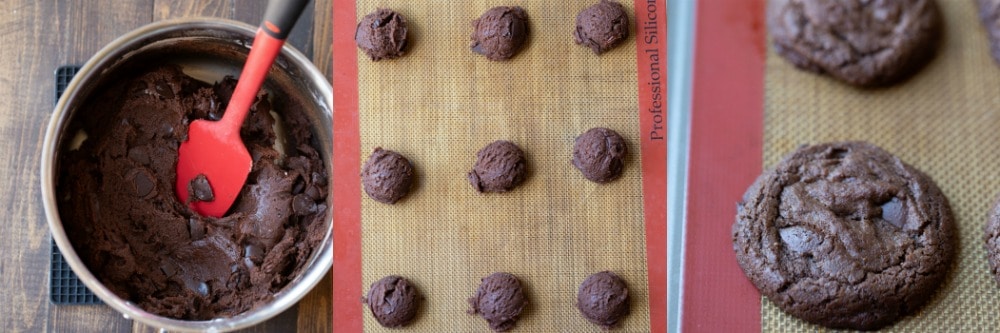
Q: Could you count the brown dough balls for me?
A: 9